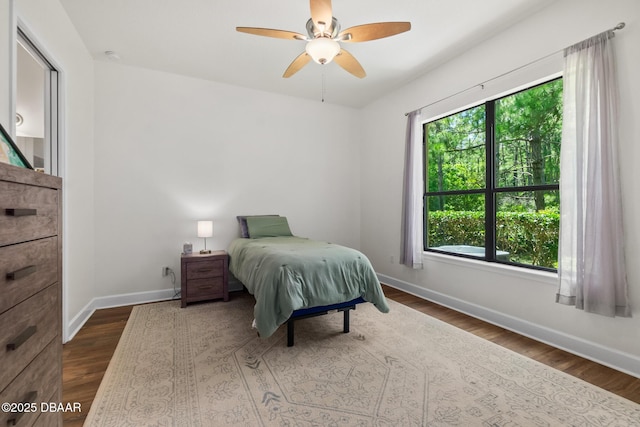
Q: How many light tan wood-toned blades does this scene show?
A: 5